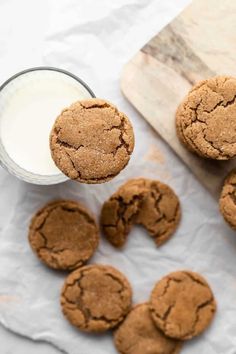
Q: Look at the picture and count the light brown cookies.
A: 8